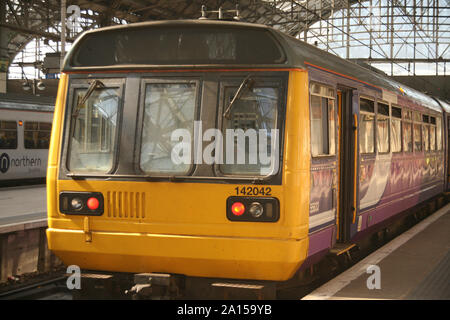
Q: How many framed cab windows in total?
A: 3